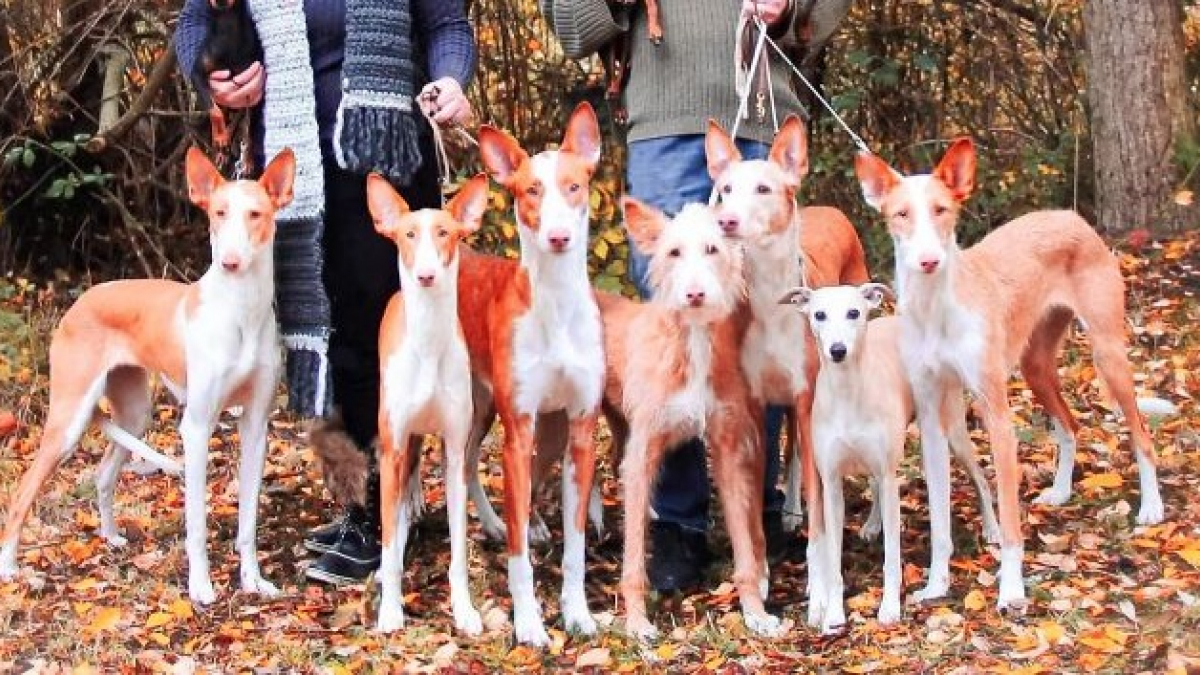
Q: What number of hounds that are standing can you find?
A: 7